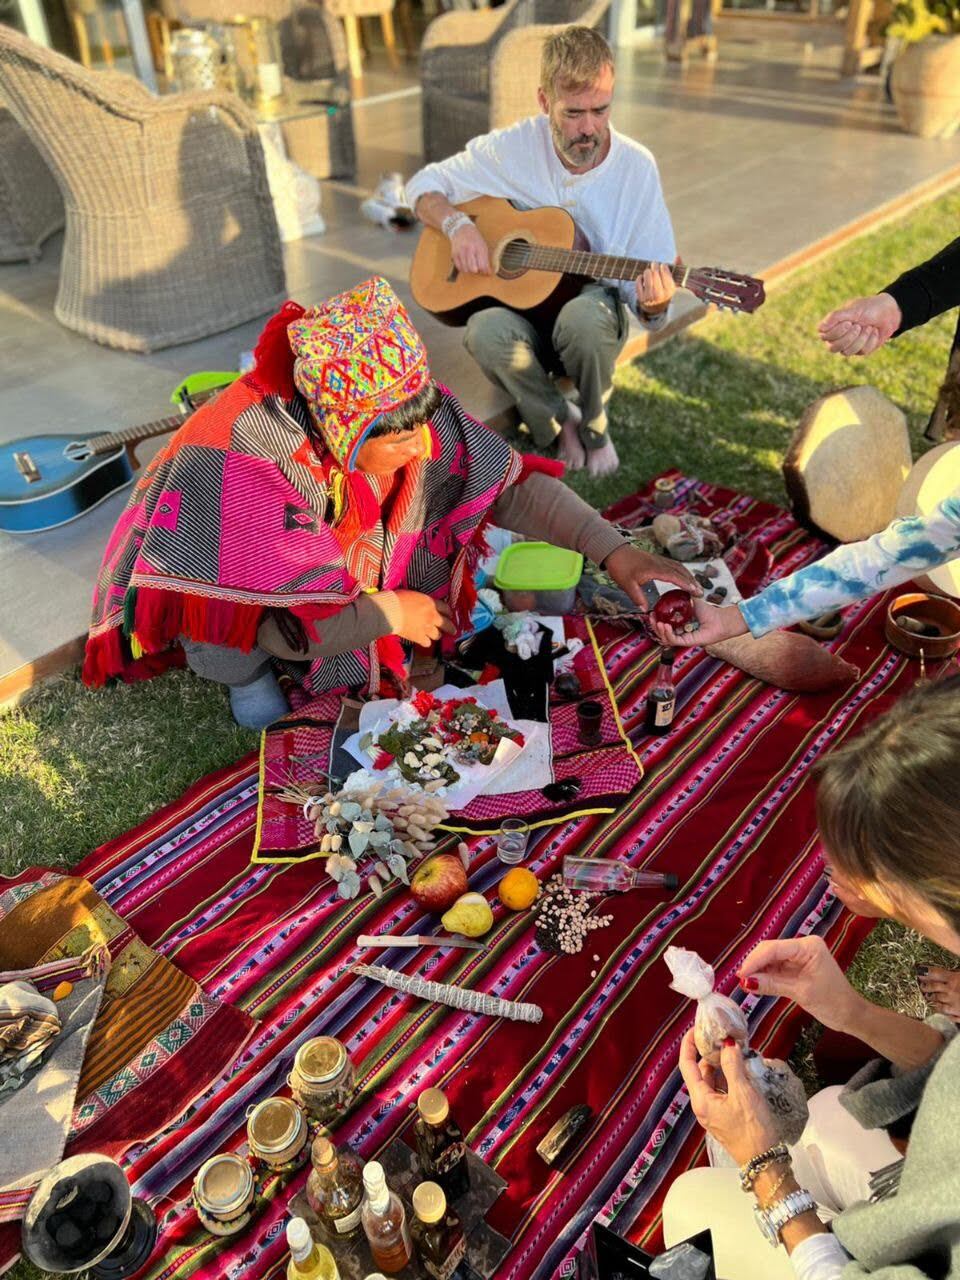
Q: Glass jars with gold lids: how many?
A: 3